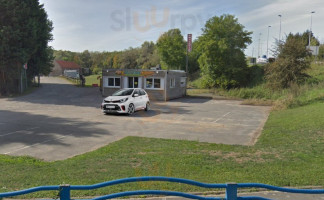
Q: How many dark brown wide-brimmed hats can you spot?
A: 0